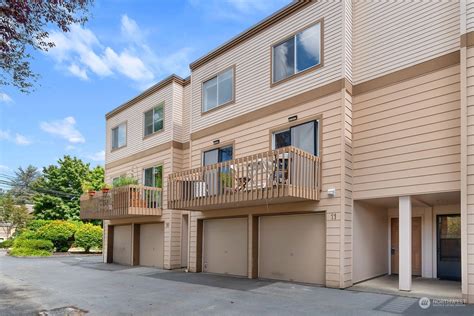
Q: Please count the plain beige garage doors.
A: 4